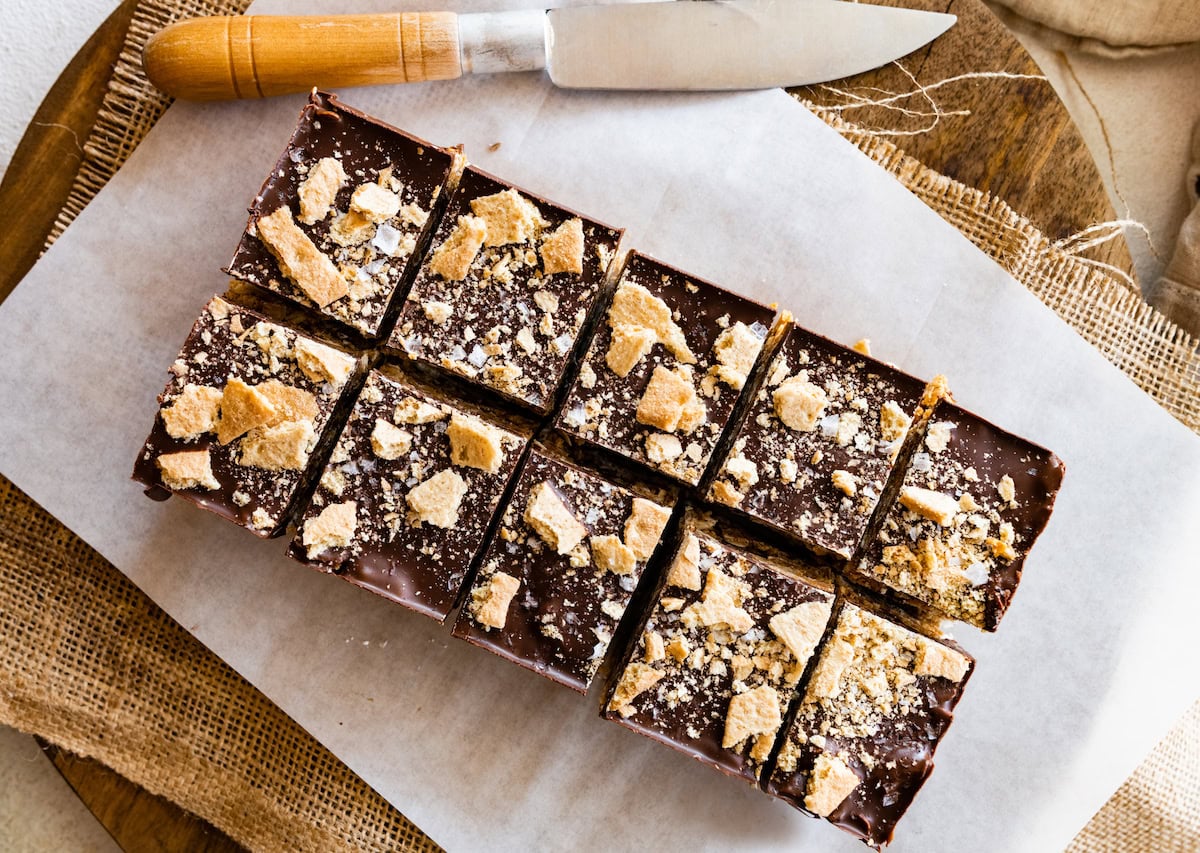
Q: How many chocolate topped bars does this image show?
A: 10